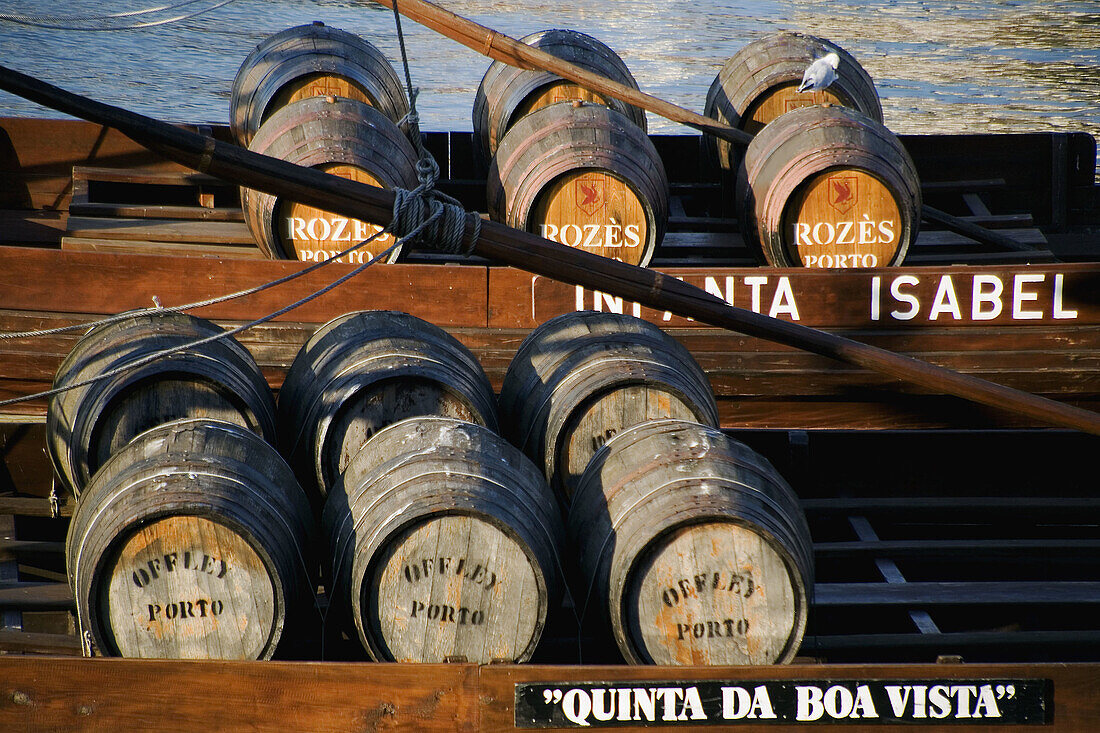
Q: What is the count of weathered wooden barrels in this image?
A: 12